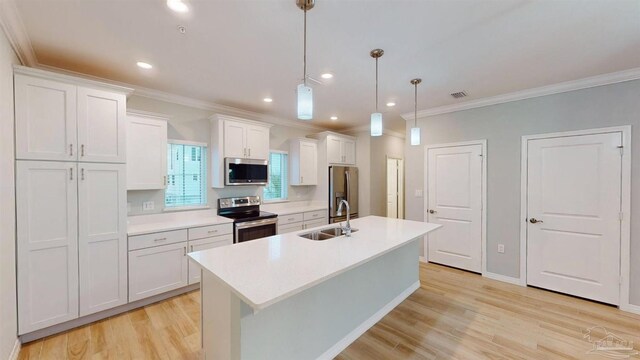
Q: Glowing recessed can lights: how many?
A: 6